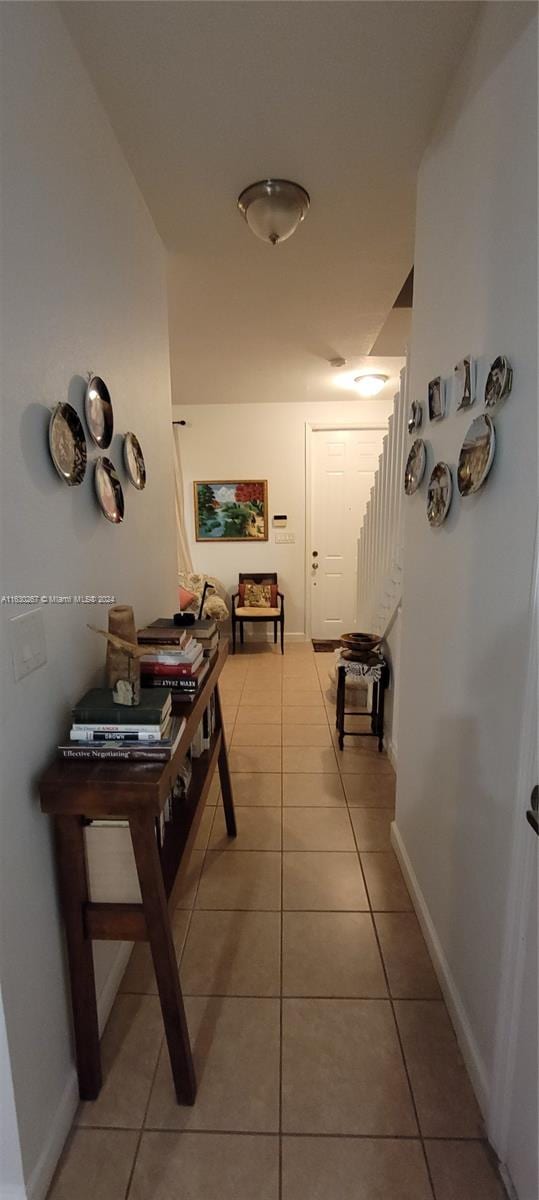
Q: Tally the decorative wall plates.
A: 11